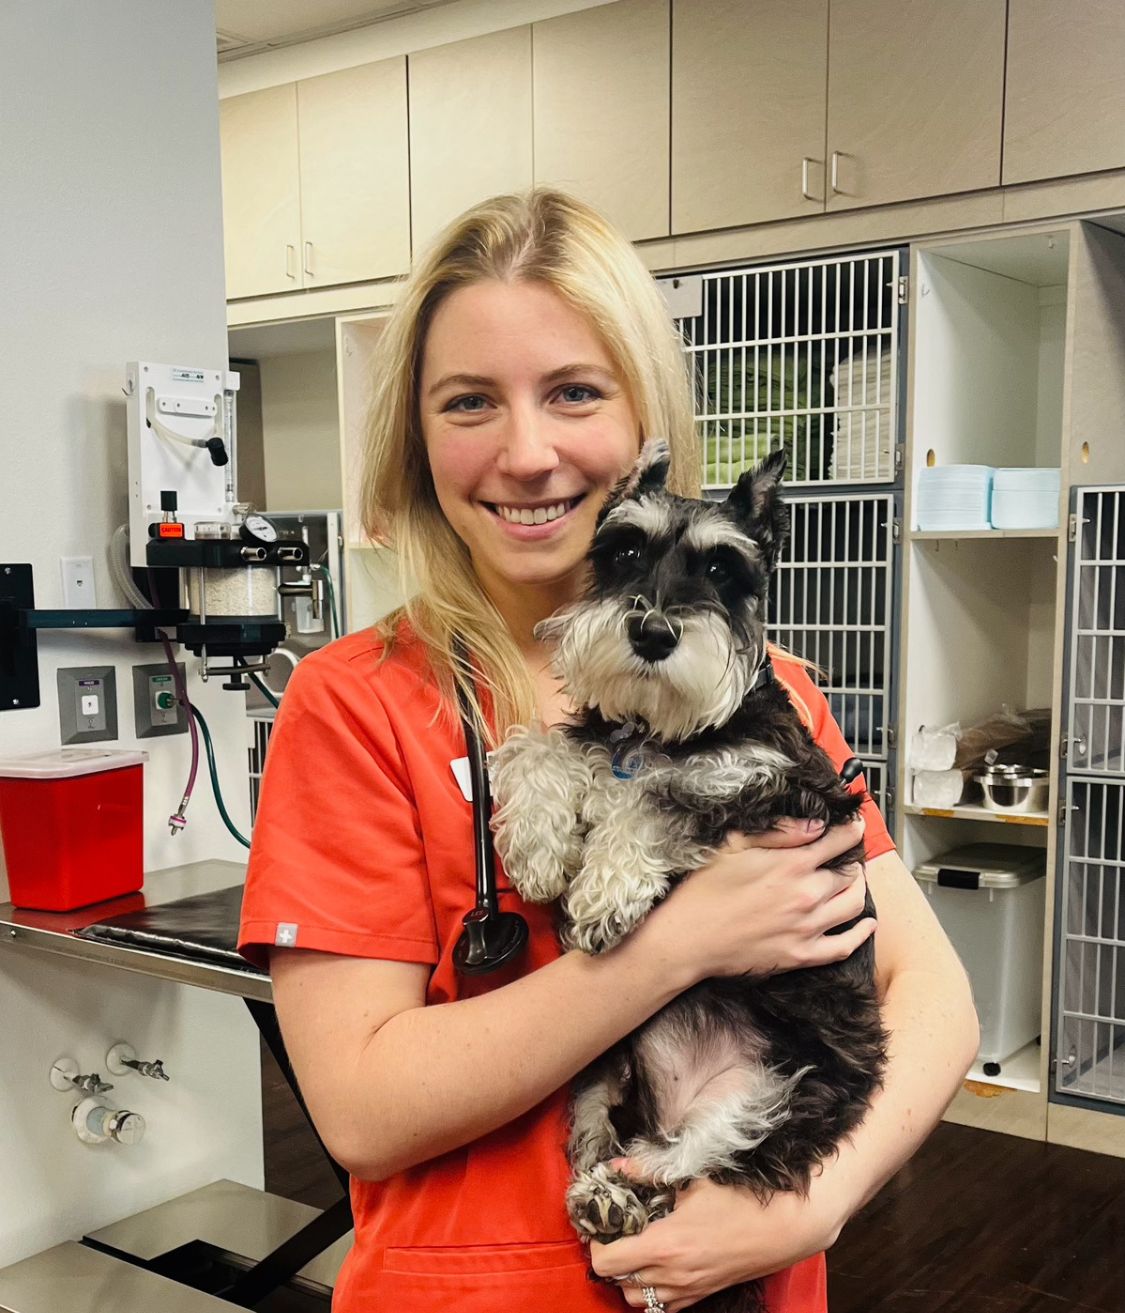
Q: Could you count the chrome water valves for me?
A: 2